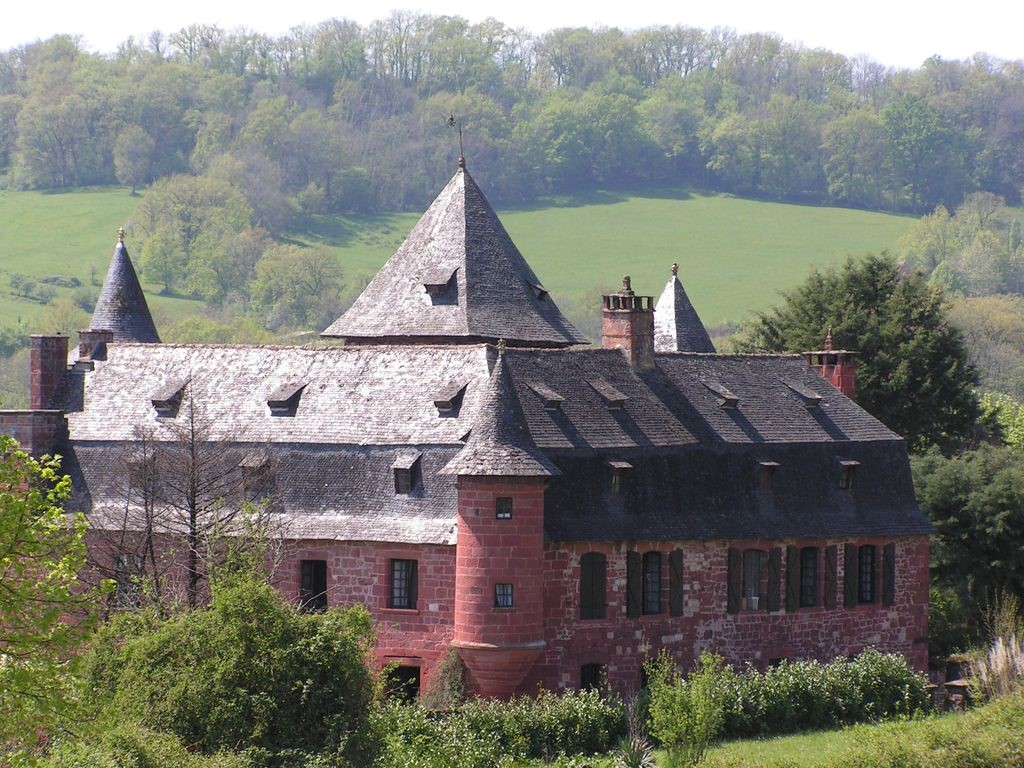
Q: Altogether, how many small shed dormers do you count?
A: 15